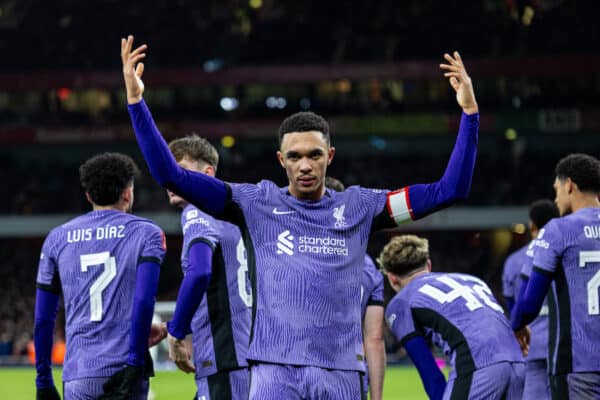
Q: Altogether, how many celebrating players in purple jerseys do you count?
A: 7